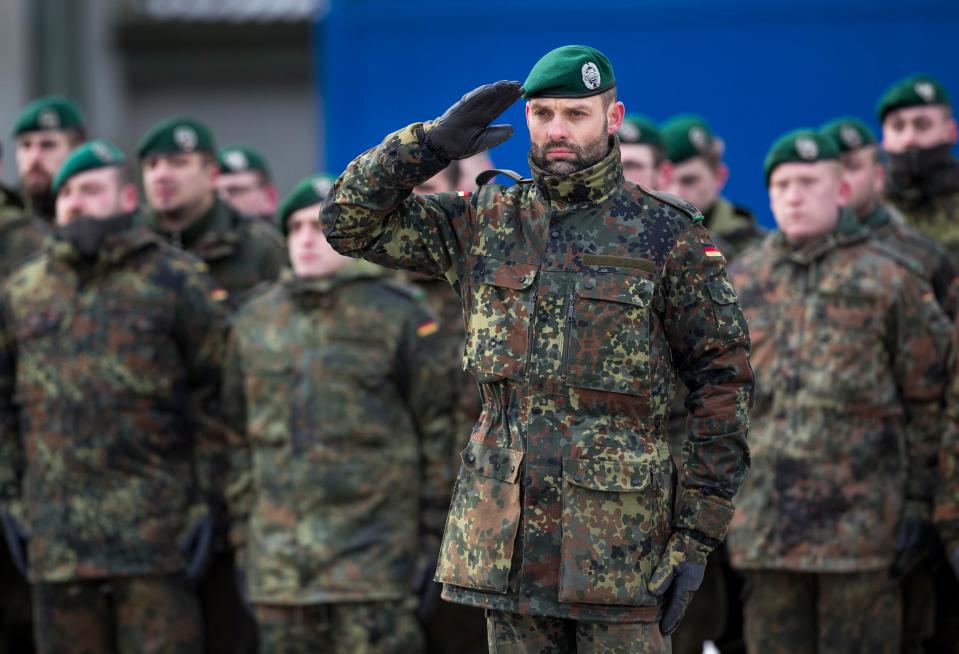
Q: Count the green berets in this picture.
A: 11